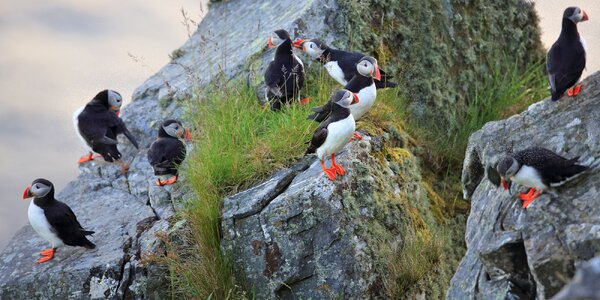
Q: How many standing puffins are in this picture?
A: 9